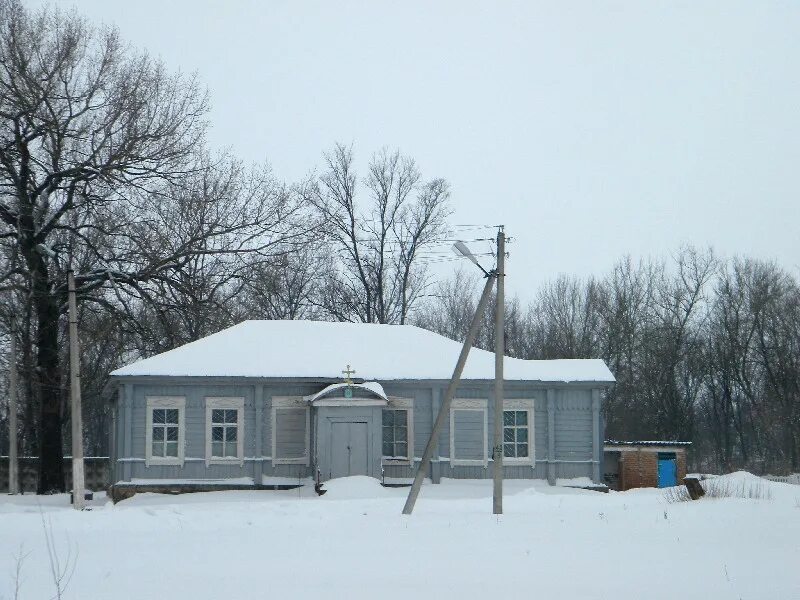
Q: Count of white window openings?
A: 6